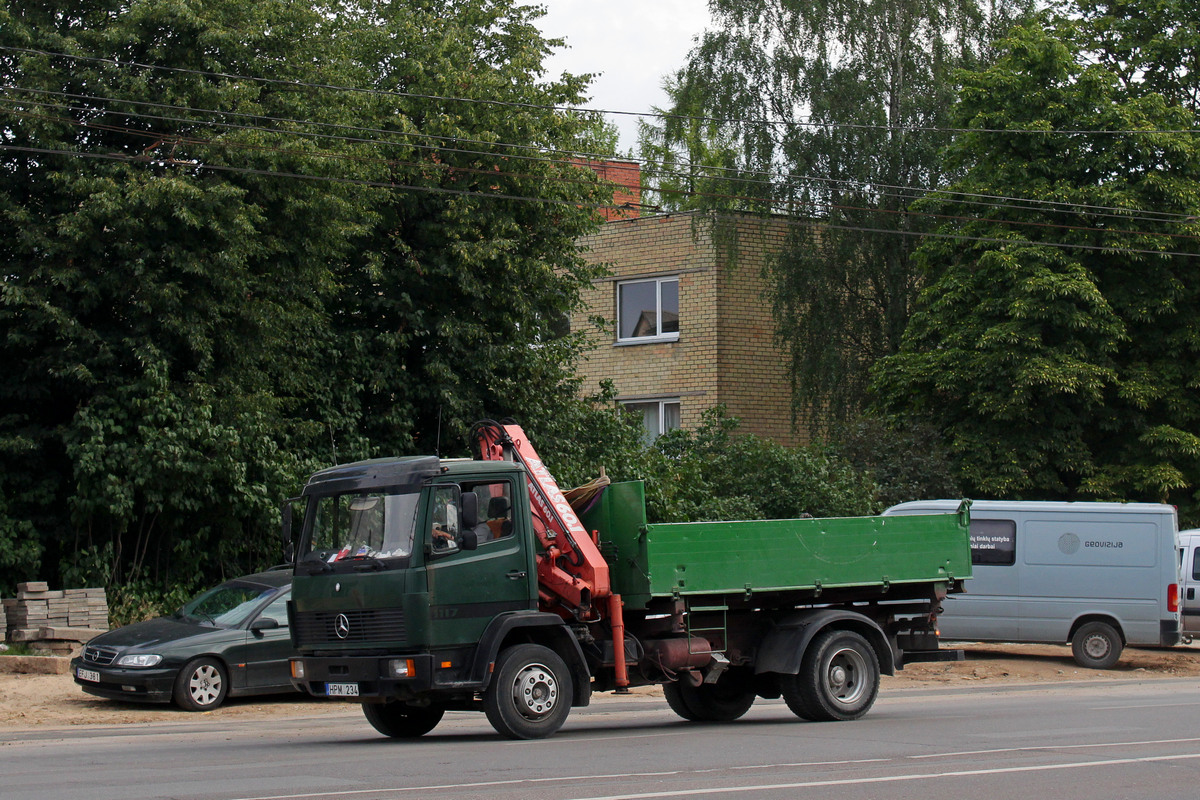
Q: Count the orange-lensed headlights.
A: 2